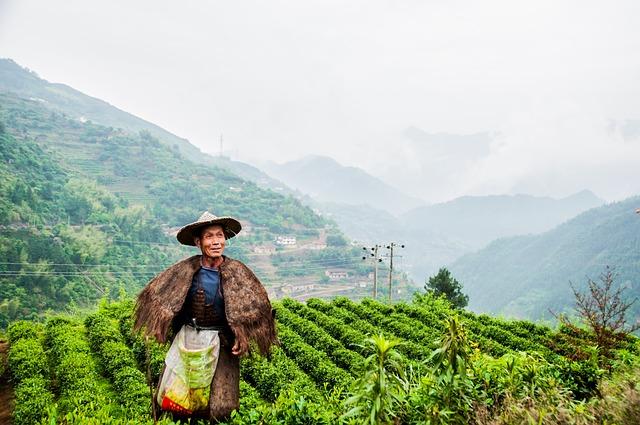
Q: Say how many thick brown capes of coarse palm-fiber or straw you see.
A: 1